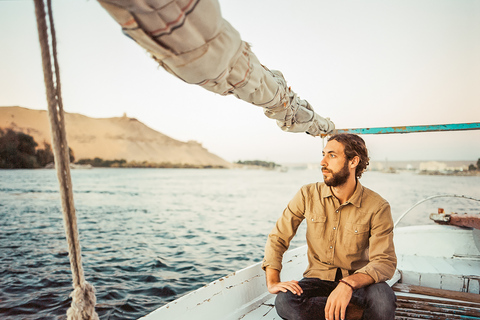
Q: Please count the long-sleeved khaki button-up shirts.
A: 1